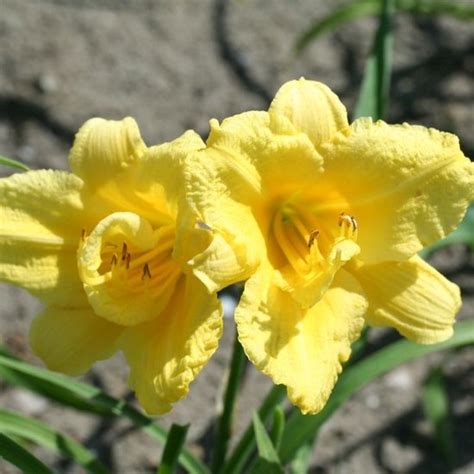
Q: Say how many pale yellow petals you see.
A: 12